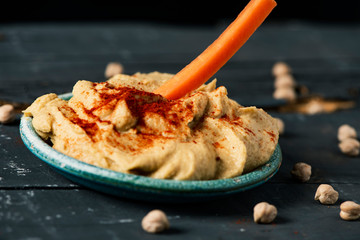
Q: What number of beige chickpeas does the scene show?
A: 13